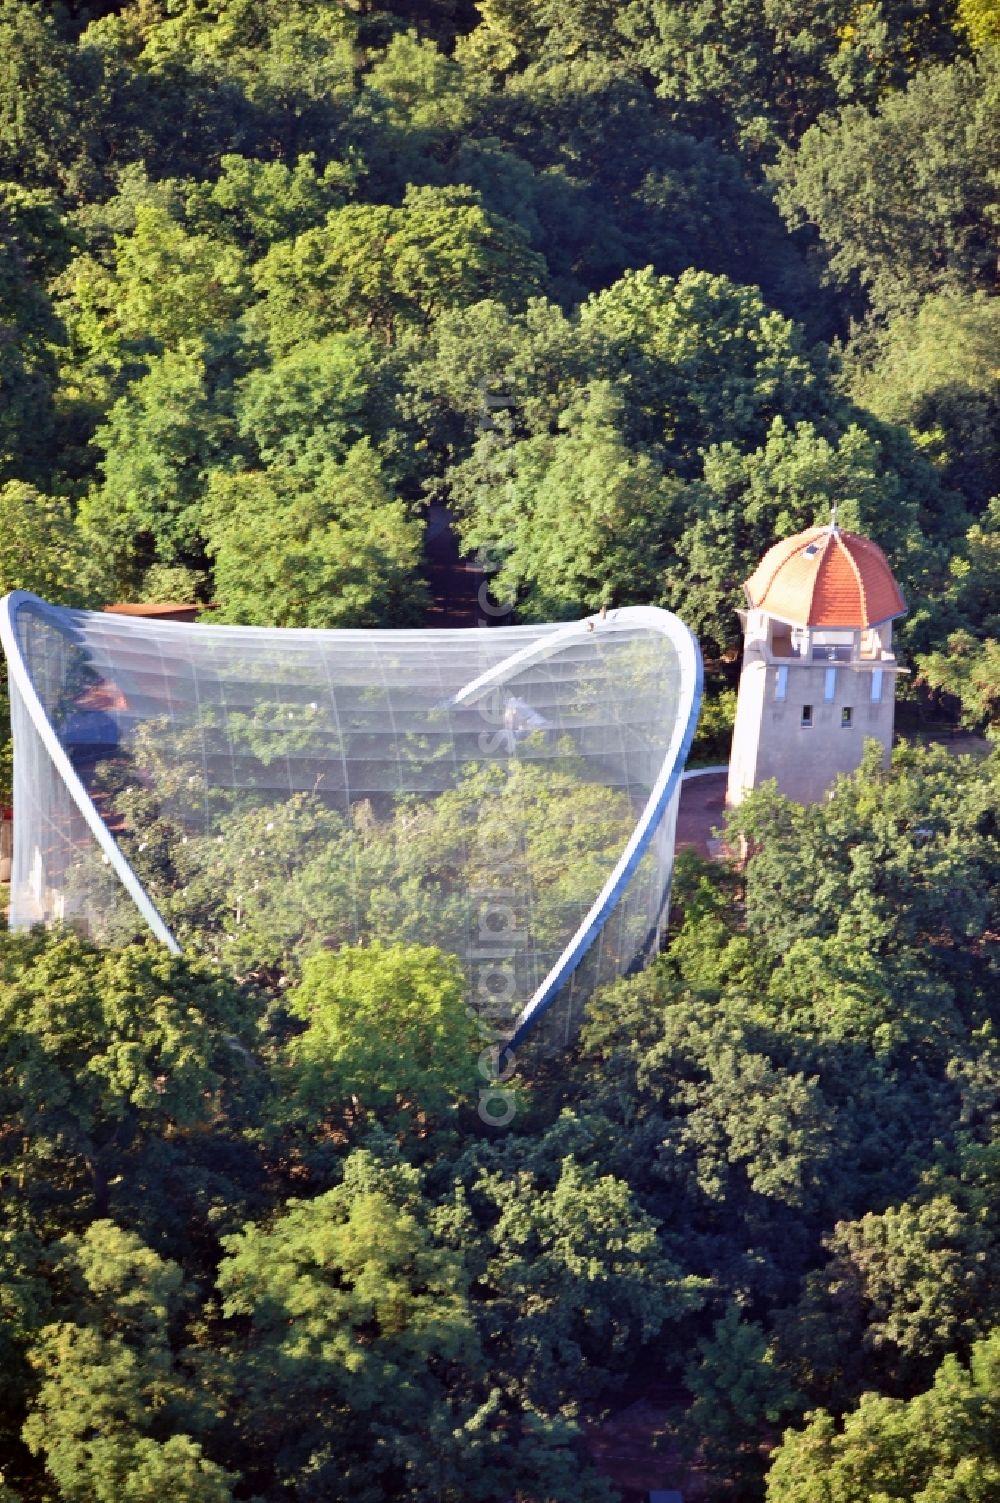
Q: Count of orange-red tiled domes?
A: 1